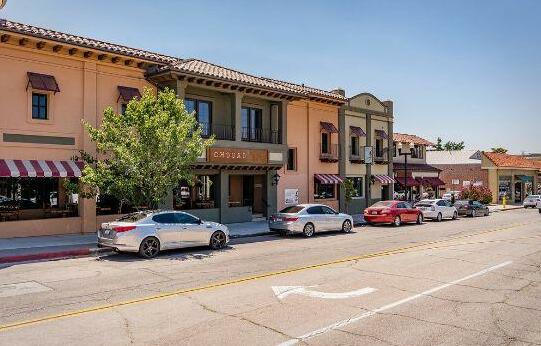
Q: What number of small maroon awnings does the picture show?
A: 5